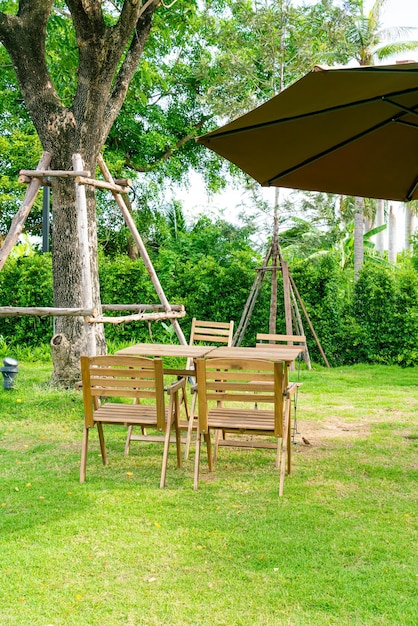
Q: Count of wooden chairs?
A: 4